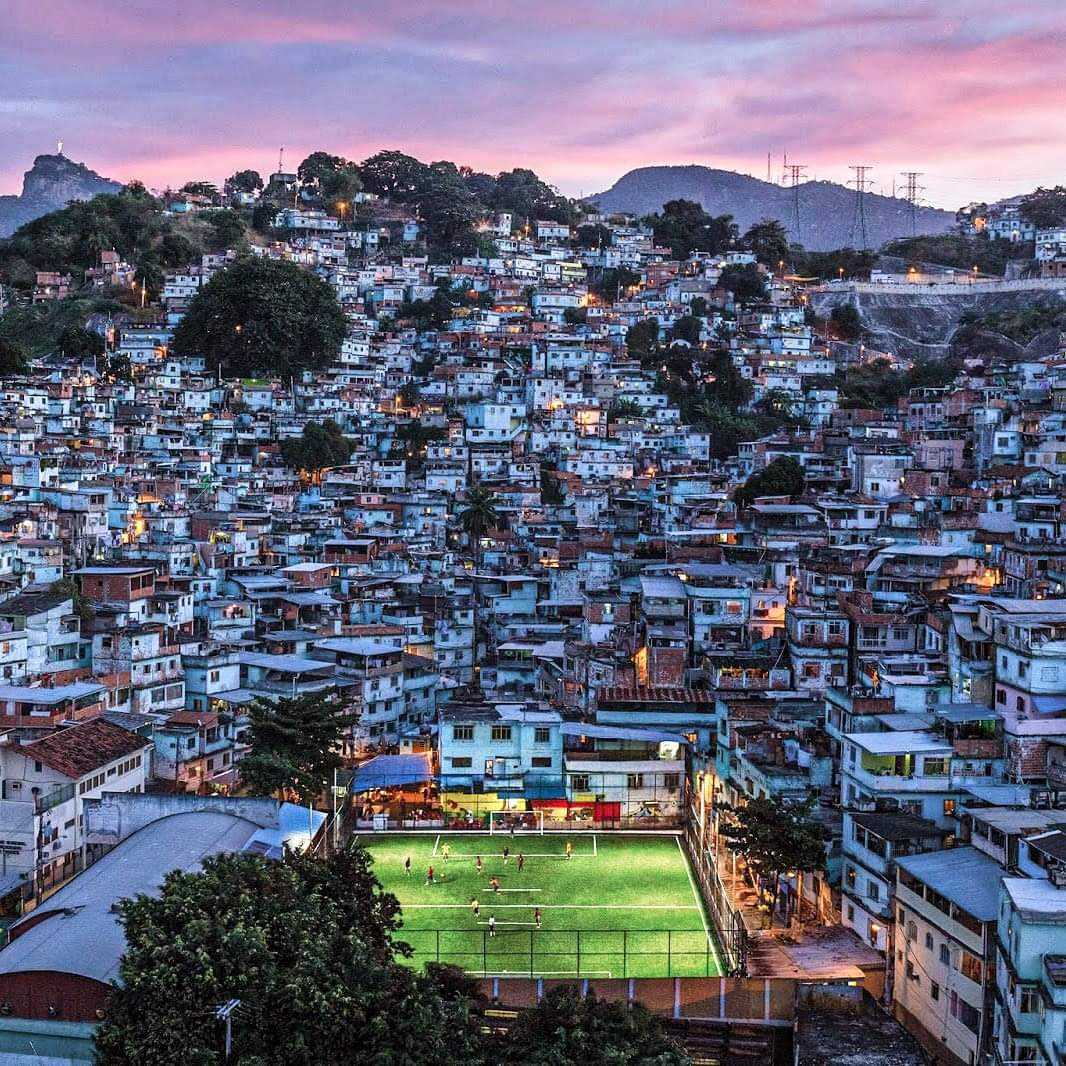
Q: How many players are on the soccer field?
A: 12